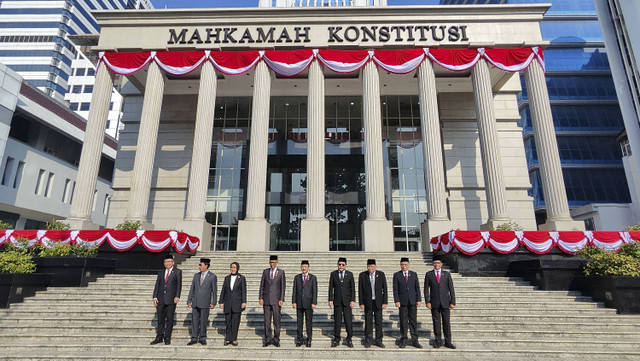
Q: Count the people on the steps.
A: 9